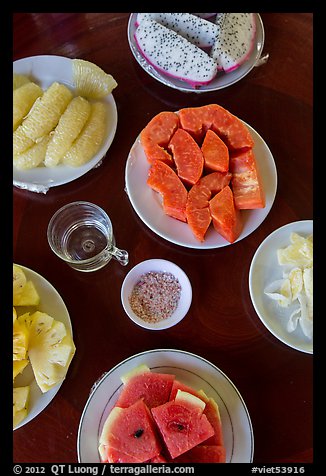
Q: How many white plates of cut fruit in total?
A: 6